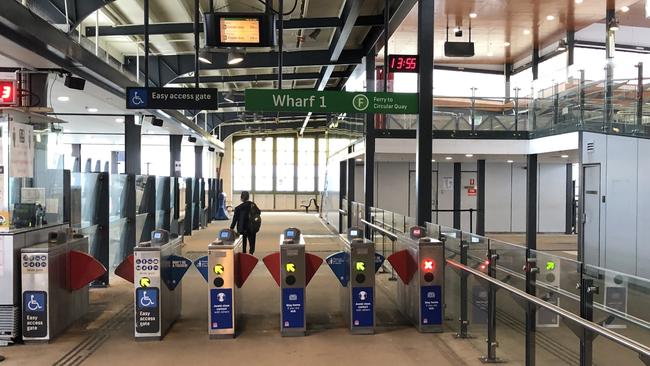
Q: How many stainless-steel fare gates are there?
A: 6